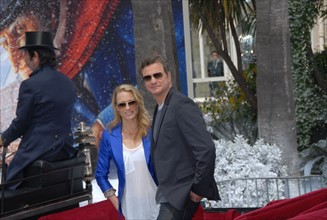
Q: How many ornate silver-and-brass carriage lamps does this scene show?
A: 1